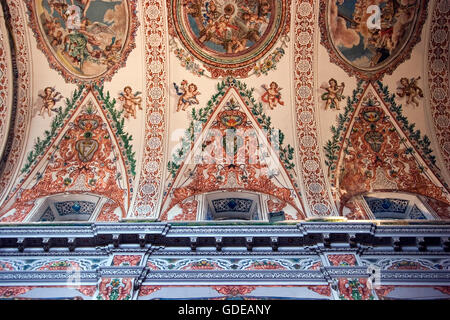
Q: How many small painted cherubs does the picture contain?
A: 6